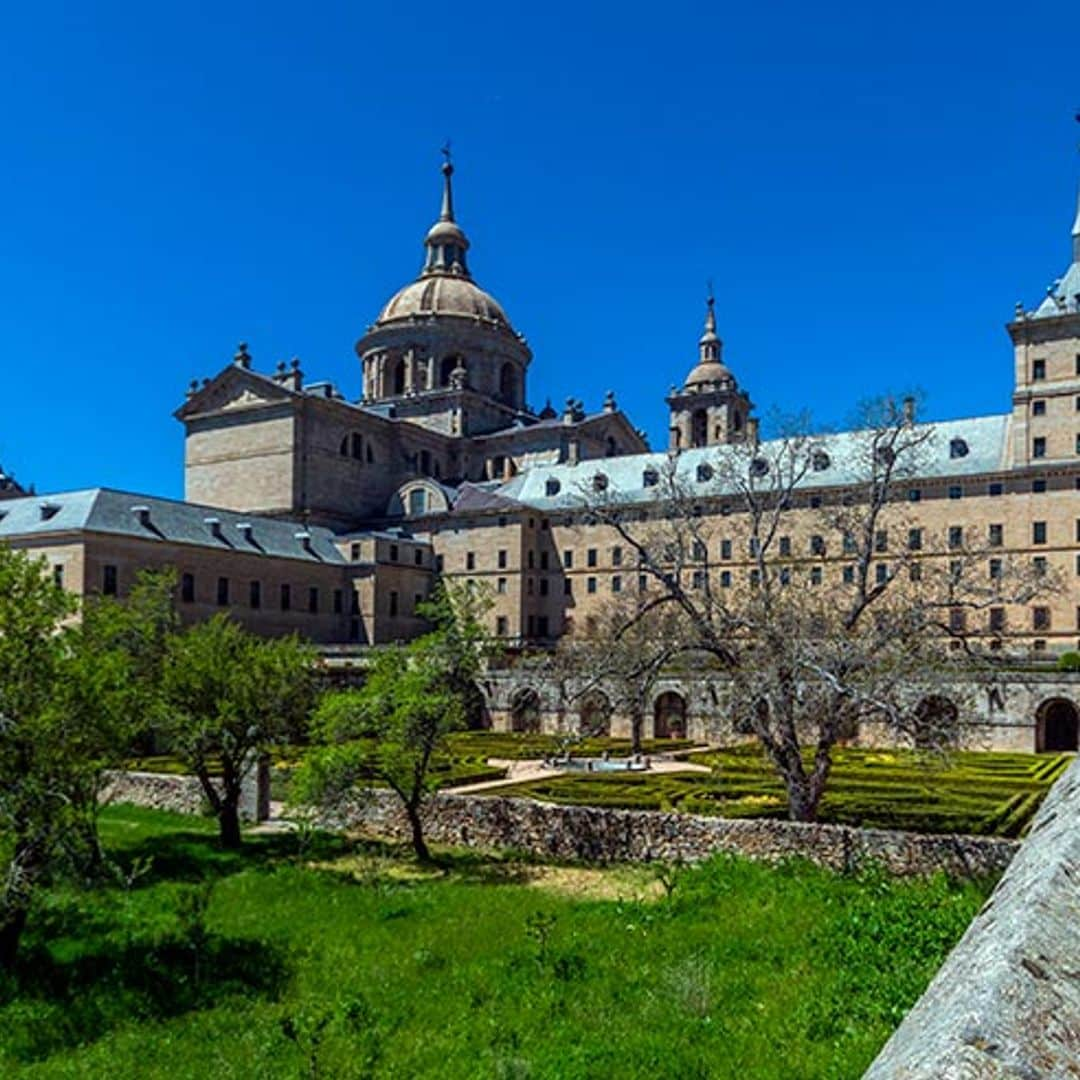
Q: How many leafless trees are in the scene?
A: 2